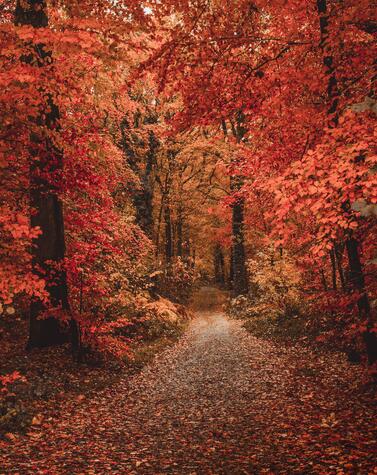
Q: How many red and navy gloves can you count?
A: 0